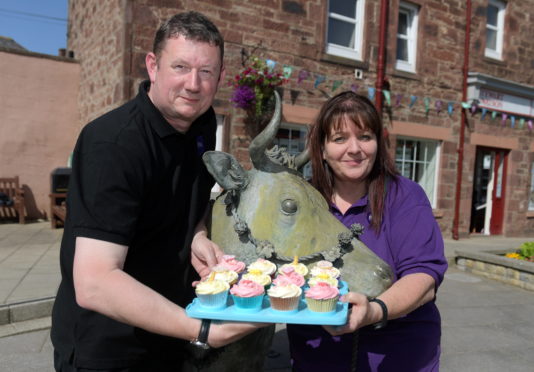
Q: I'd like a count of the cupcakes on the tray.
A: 12